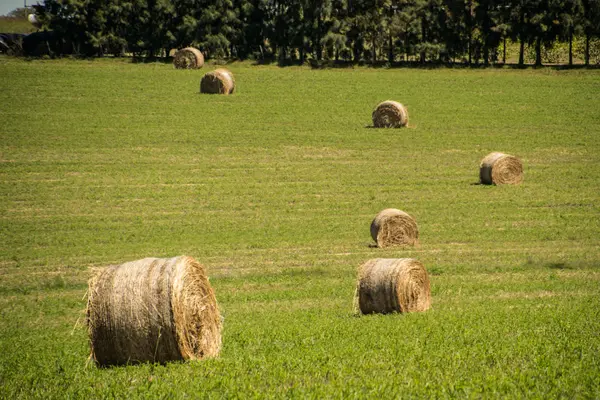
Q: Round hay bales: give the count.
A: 7